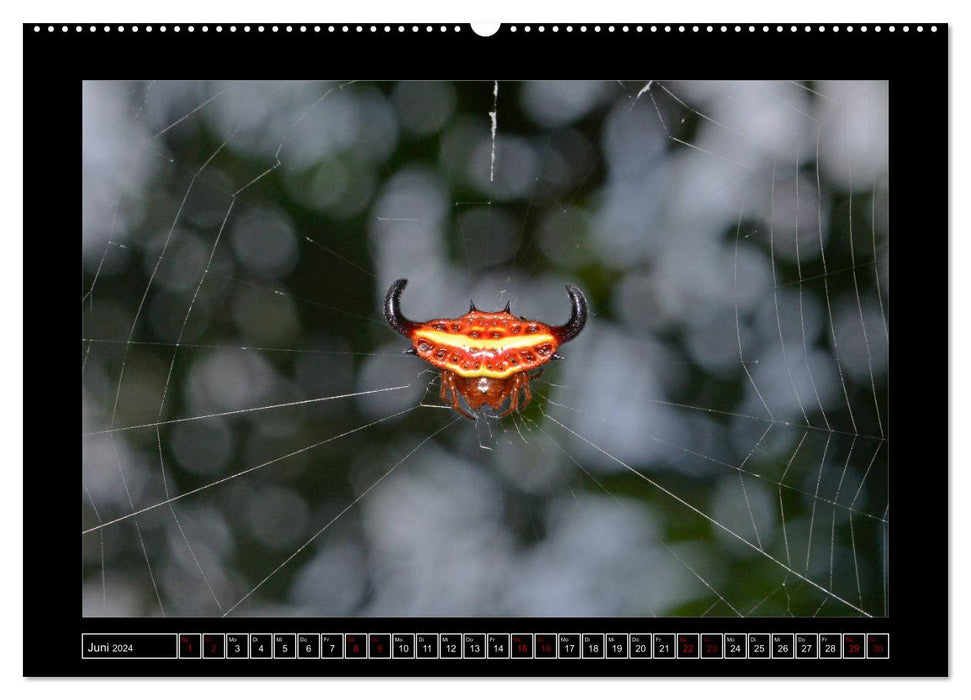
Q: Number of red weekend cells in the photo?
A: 10